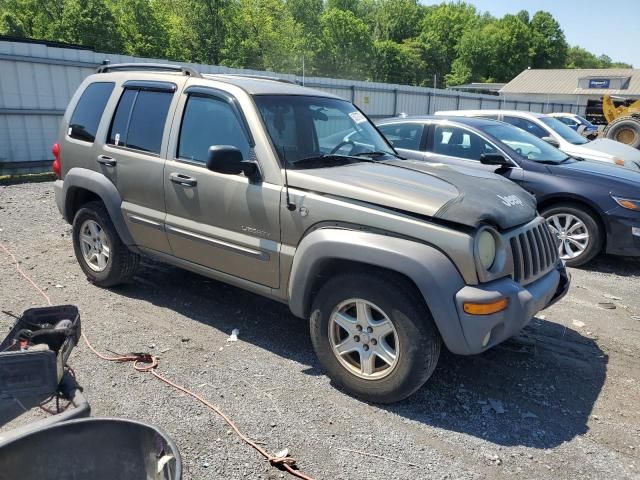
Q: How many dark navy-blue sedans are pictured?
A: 1